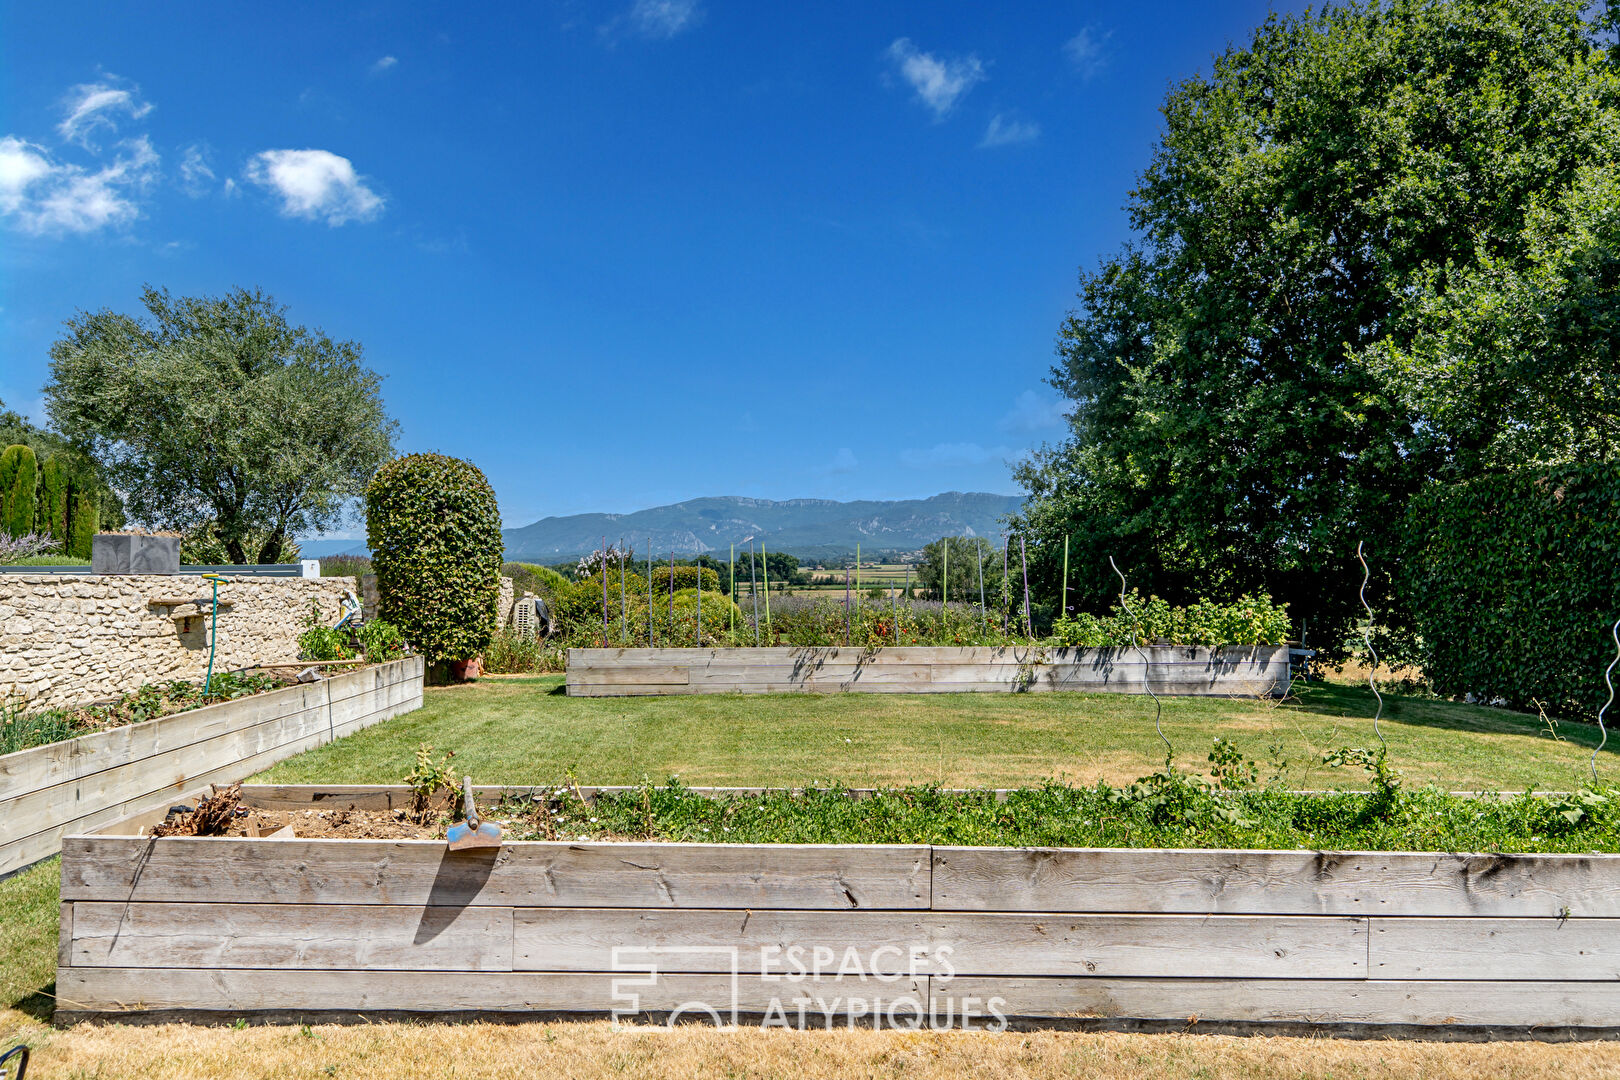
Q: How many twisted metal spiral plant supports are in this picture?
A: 3